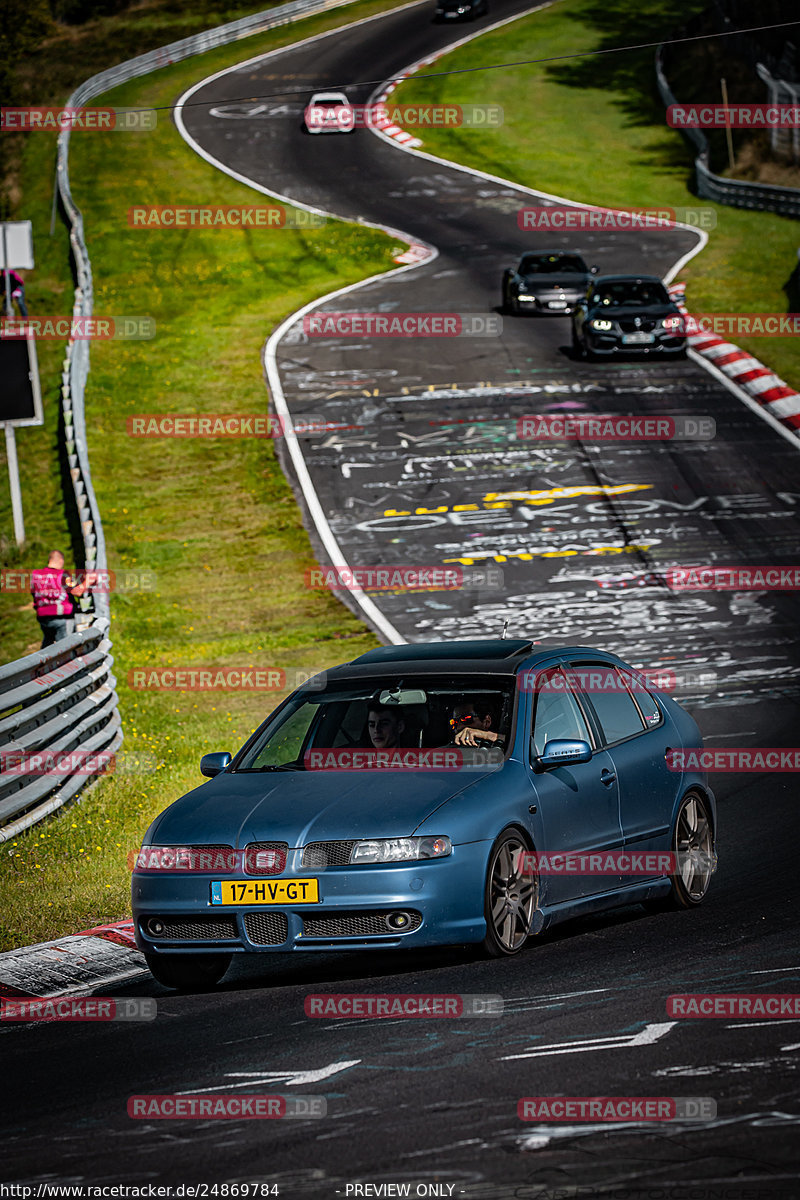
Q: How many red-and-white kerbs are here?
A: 4